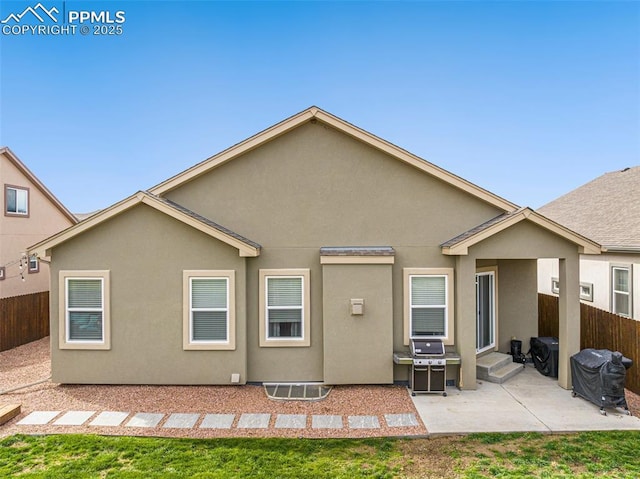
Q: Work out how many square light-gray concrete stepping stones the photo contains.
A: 11